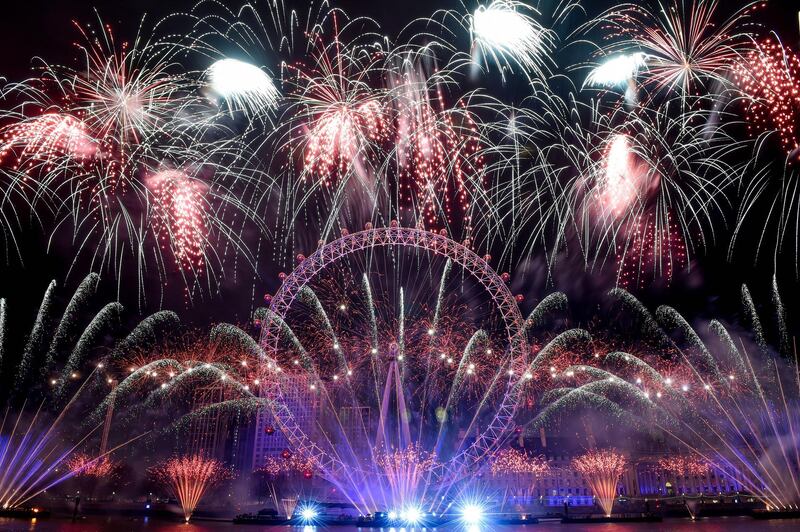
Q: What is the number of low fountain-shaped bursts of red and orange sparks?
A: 7